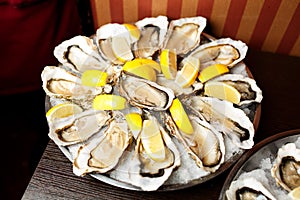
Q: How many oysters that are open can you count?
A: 15